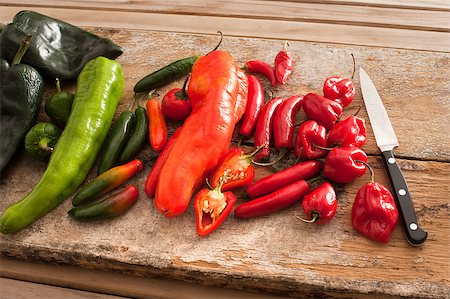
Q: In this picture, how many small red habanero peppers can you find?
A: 7